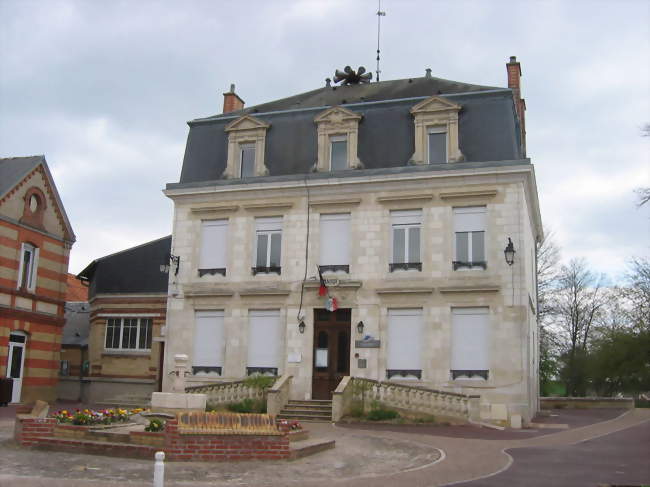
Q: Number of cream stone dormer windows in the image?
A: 3